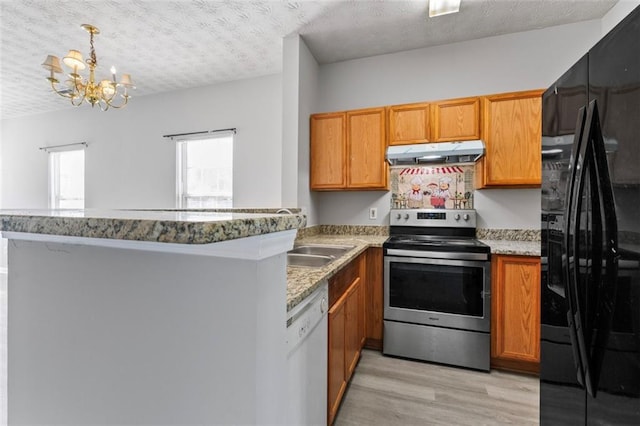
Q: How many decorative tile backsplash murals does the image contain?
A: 1